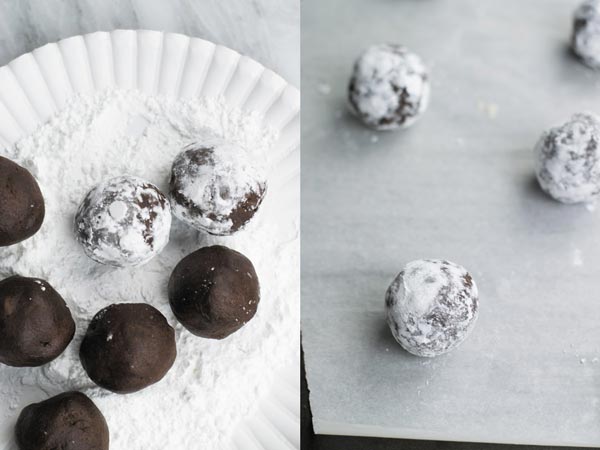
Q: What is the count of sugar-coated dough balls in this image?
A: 6